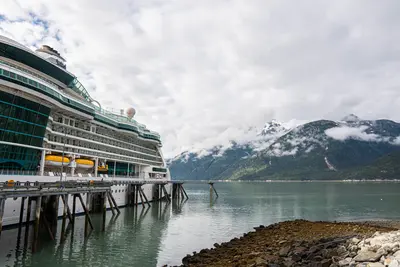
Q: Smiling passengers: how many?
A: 0